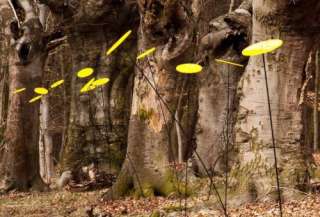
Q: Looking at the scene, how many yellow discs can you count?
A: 12